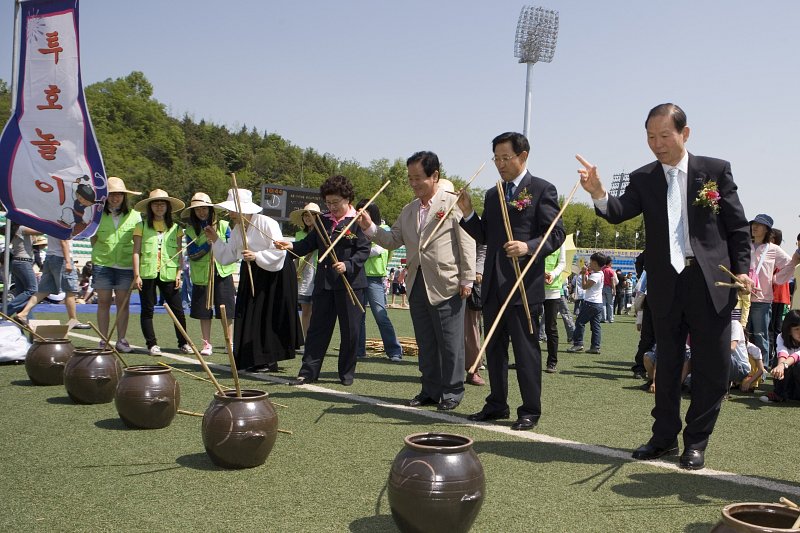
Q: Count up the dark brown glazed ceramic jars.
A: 6